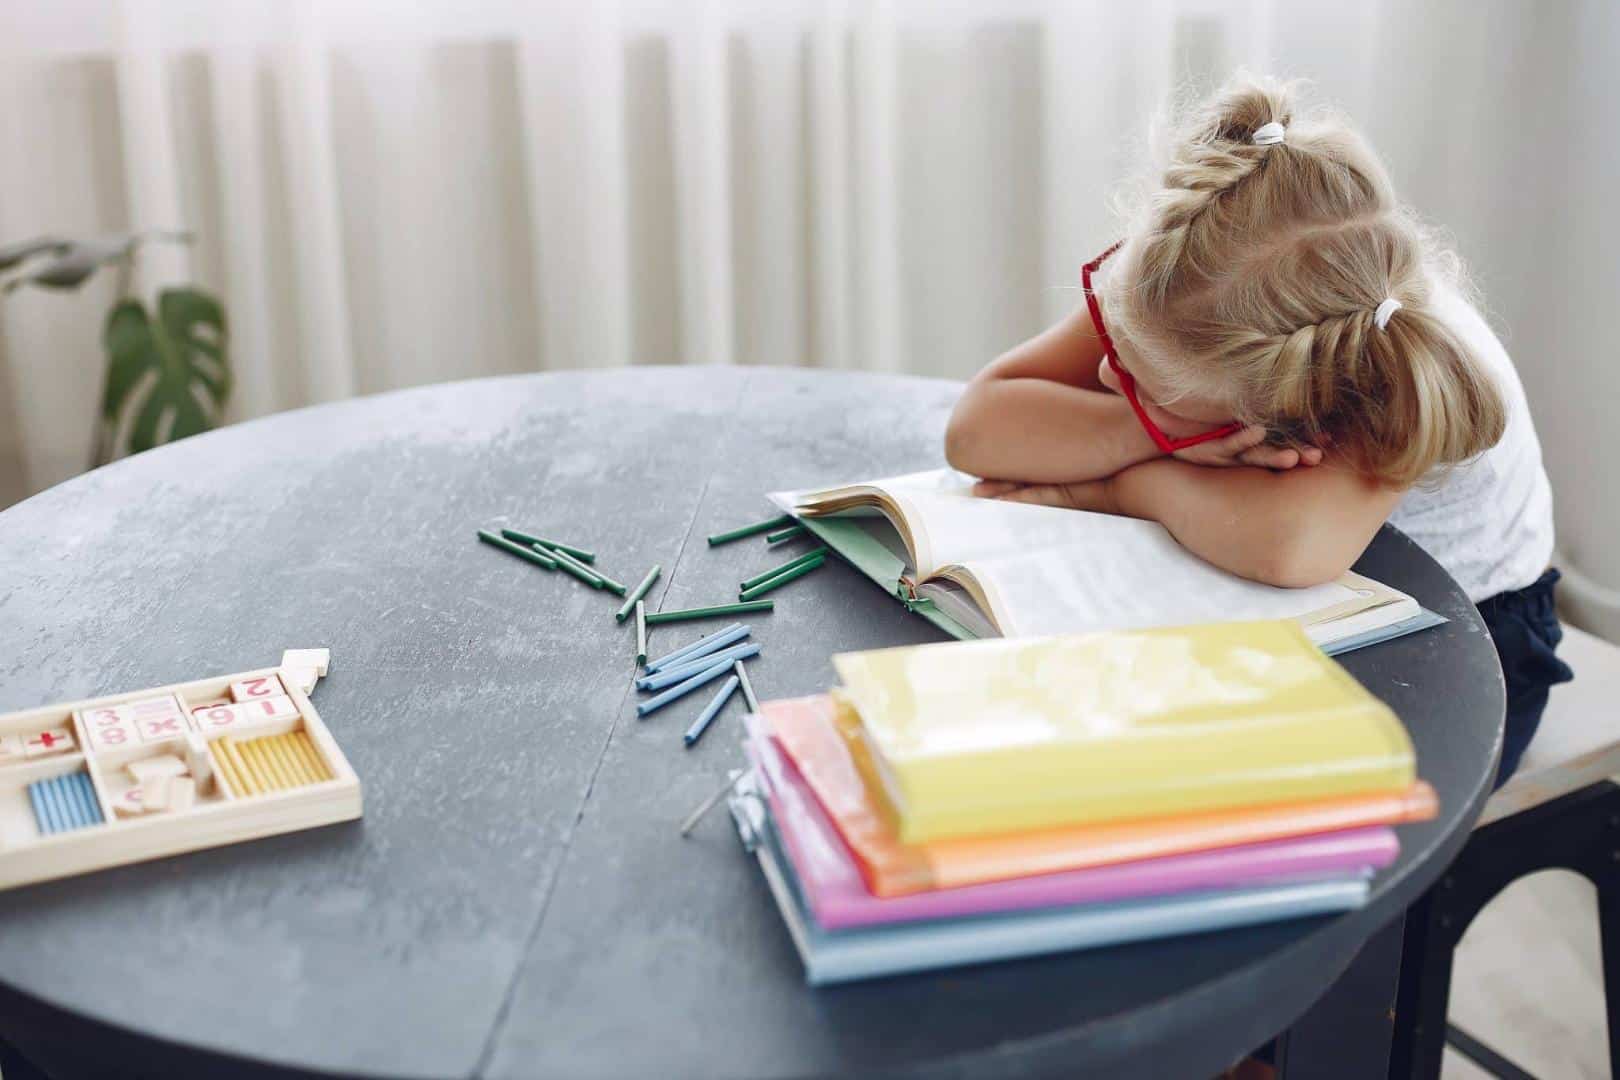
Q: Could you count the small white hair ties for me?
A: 2